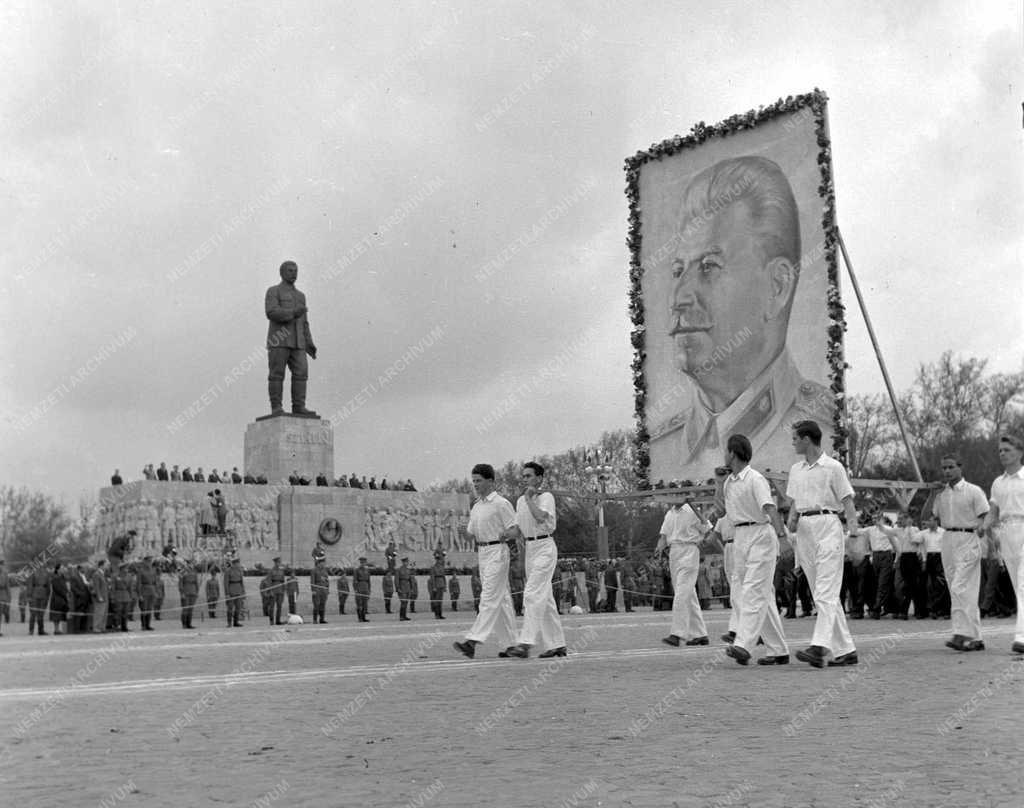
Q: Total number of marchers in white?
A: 8